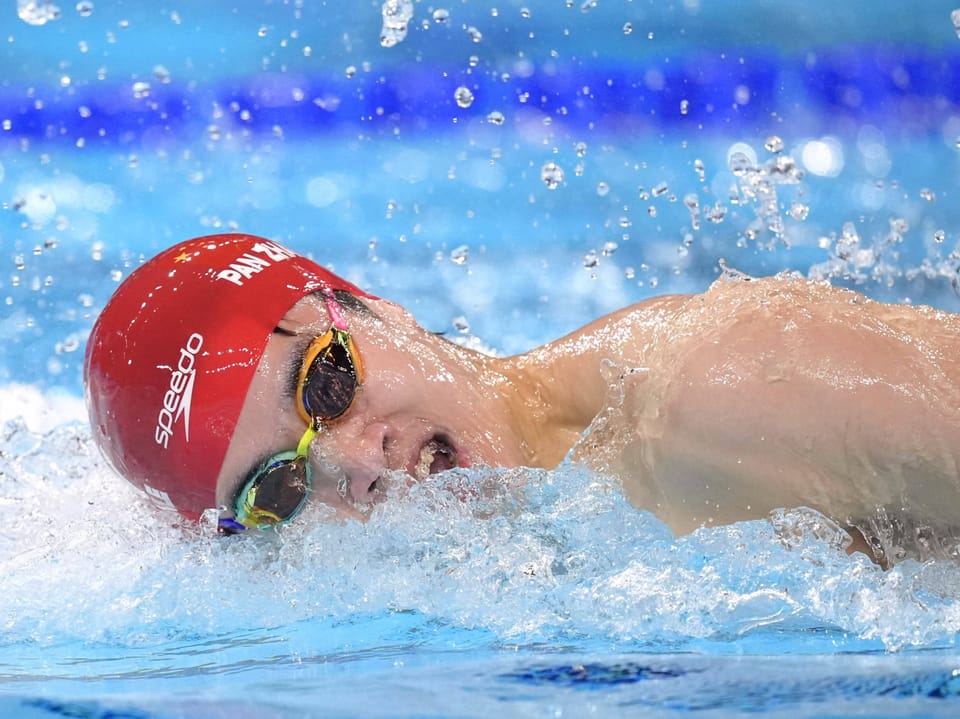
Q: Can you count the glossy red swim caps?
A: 1